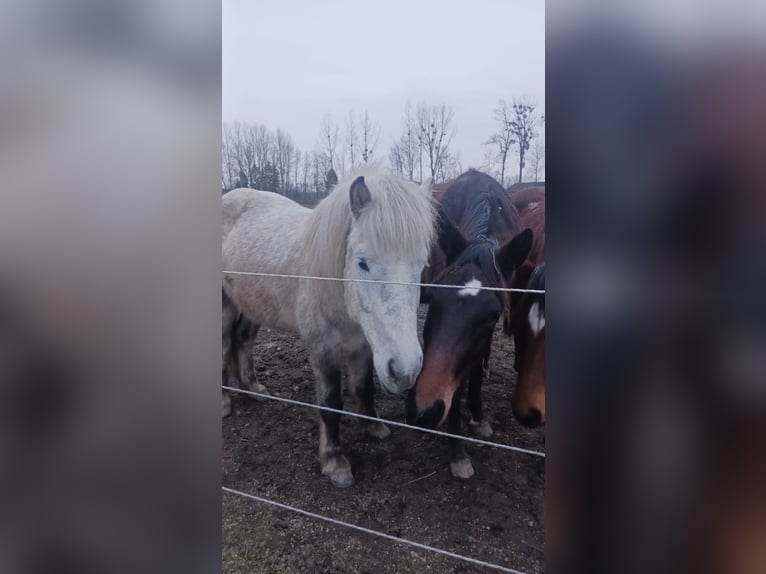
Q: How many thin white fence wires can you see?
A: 3